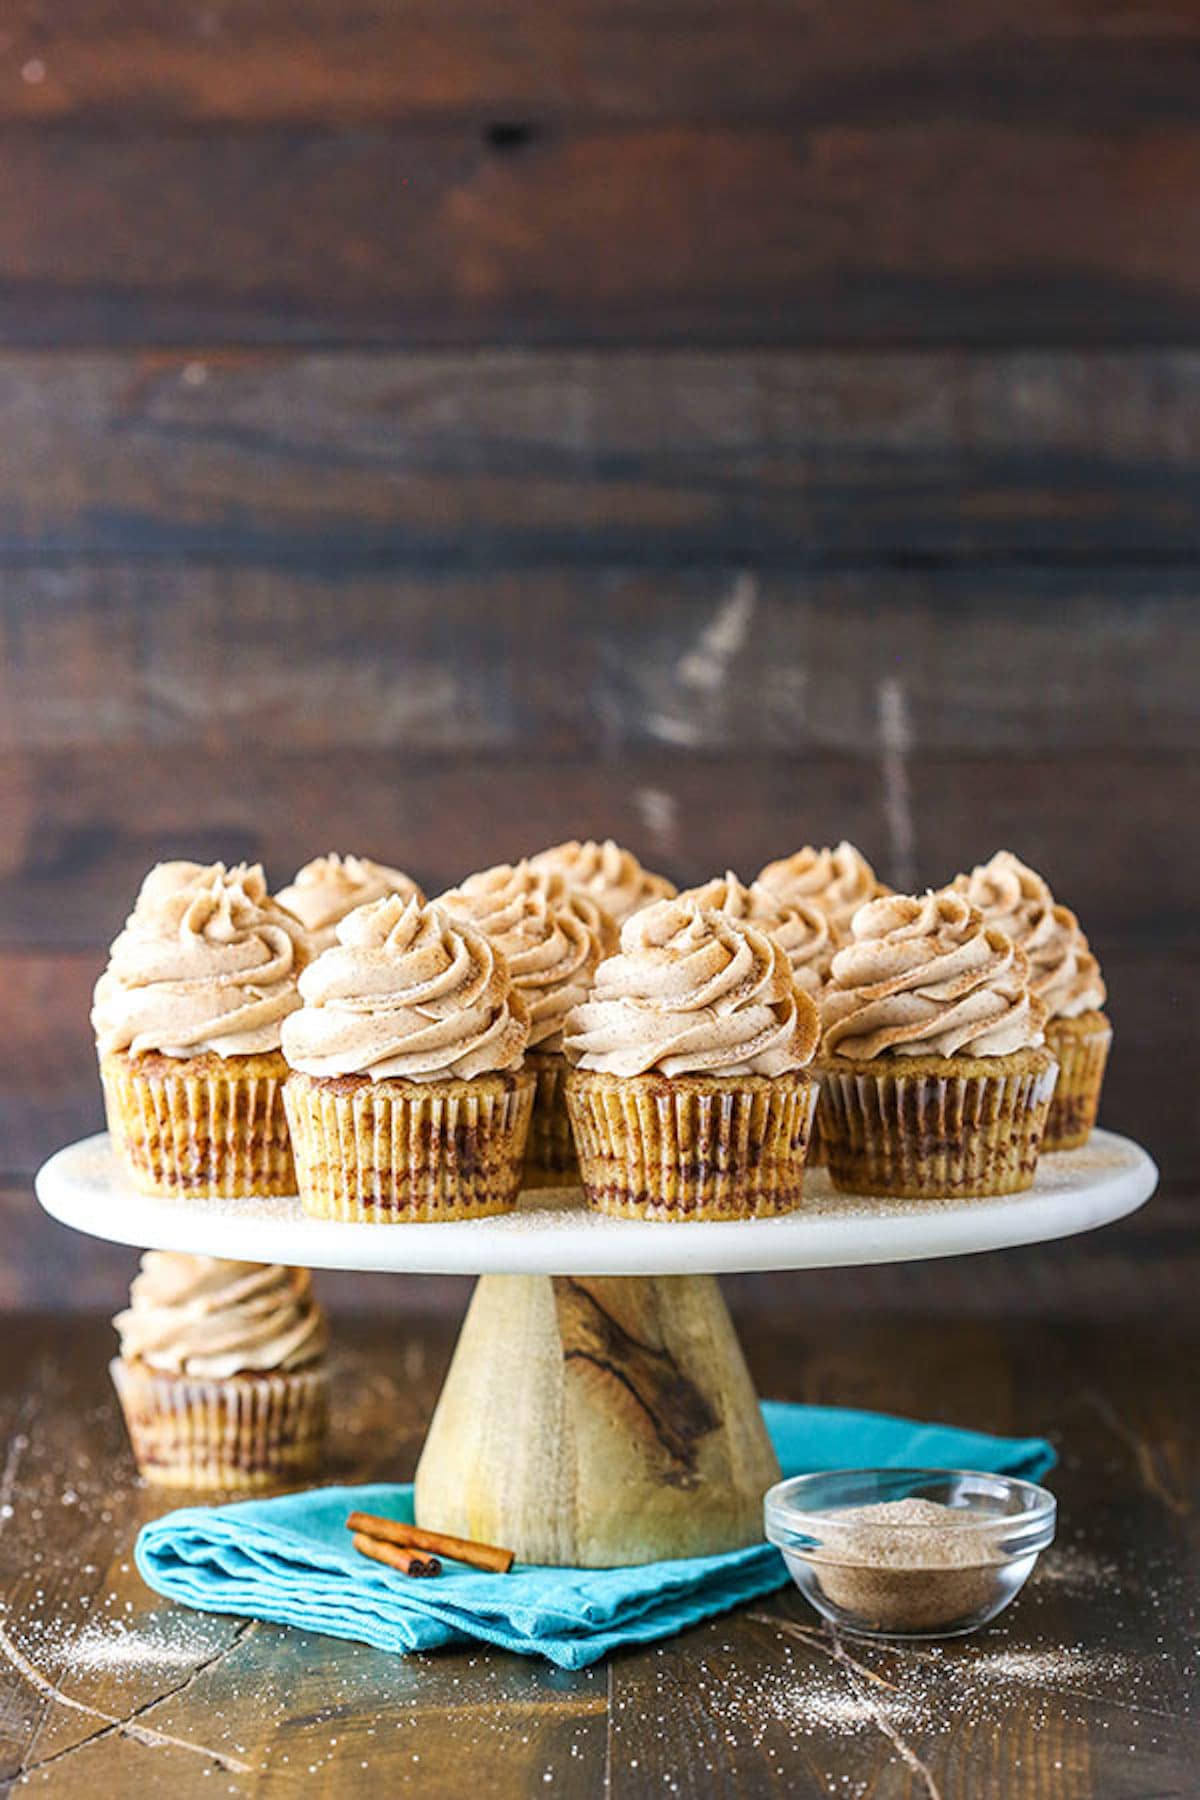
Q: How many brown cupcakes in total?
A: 11